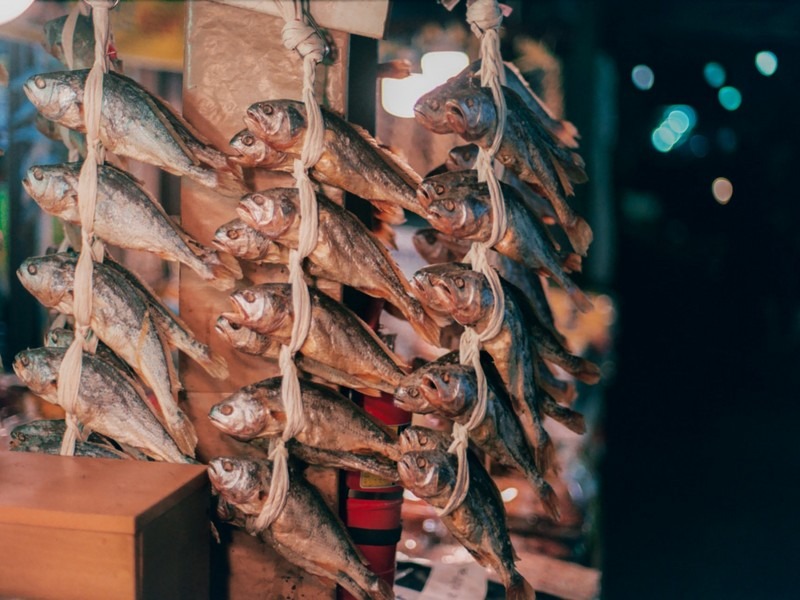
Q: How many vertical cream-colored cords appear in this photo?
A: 3